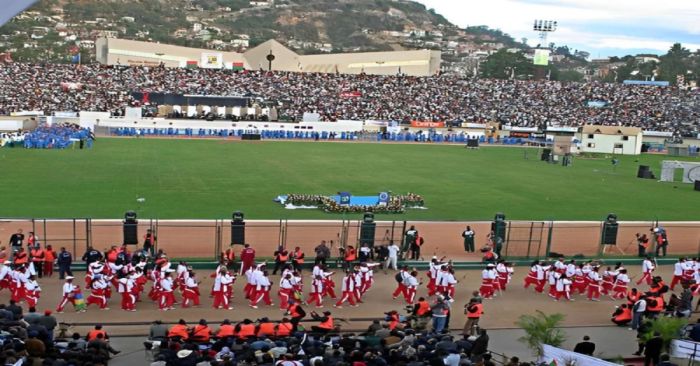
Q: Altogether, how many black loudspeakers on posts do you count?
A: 5